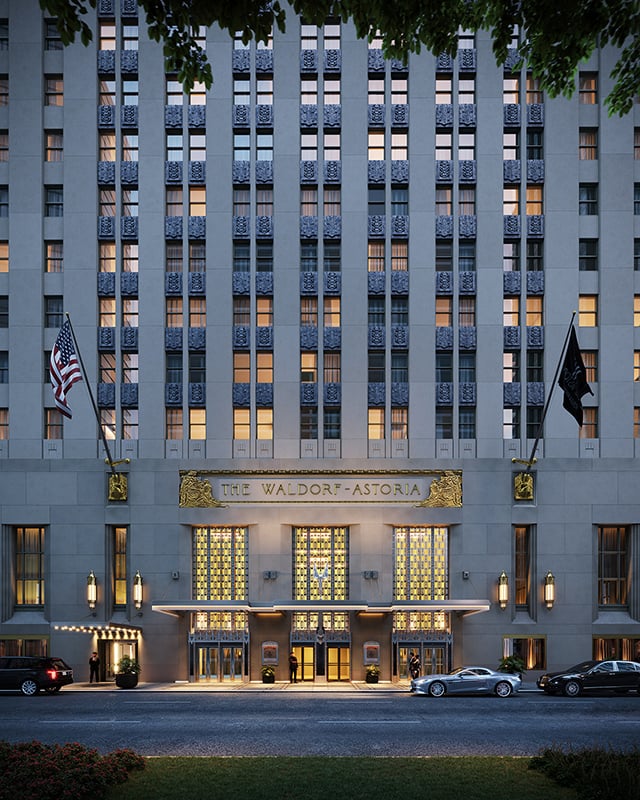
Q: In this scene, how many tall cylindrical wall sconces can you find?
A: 4